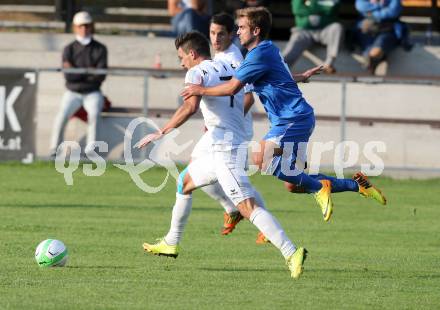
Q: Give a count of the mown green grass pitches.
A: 1